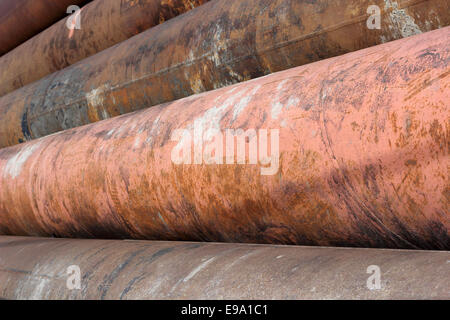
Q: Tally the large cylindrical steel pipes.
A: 5